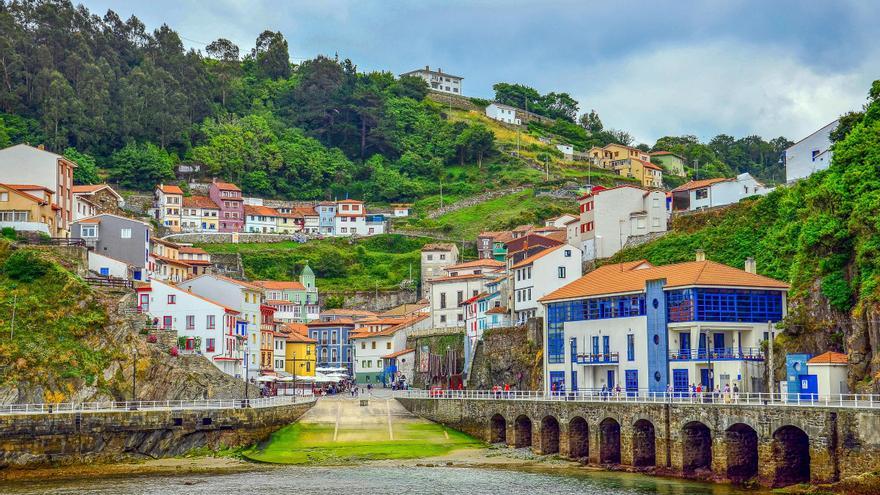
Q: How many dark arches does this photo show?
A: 9